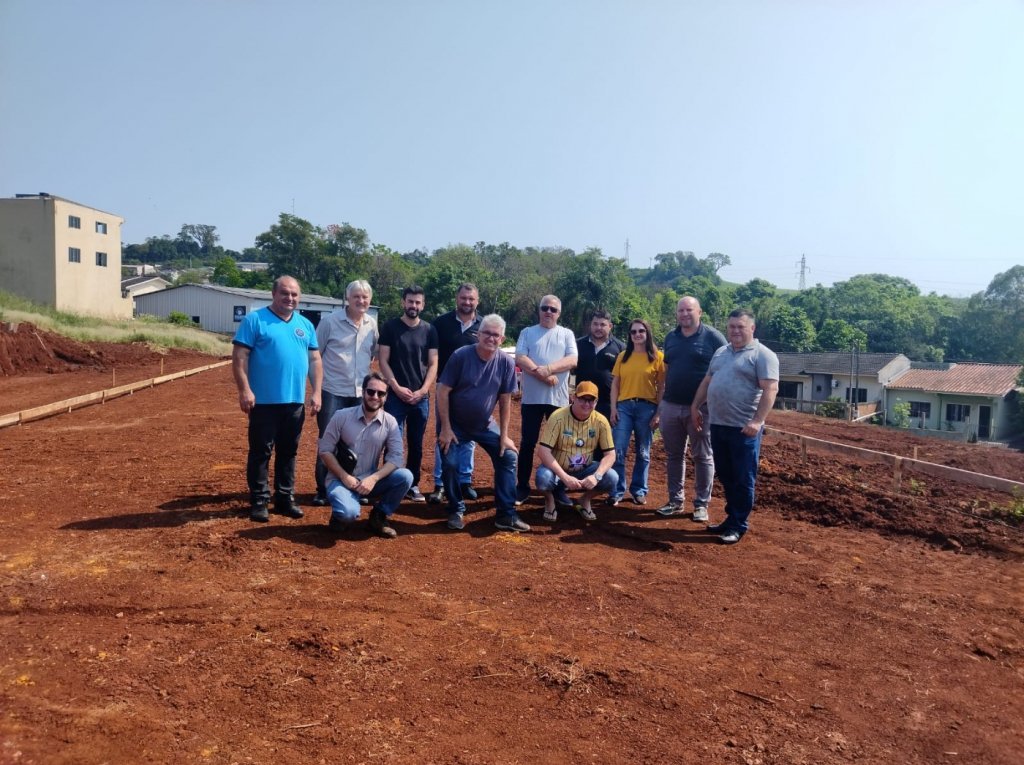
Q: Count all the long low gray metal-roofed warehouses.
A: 1